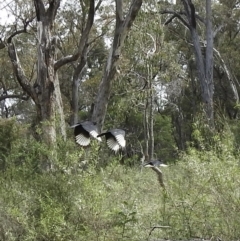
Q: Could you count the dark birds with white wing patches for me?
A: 3